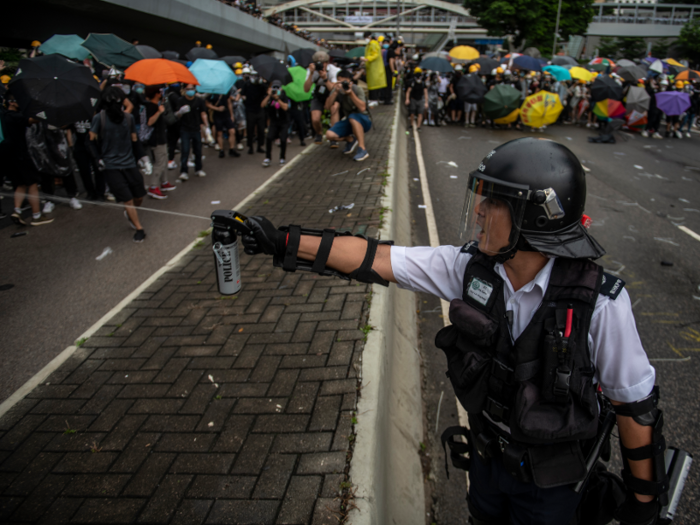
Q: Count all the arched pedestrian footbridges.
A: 1